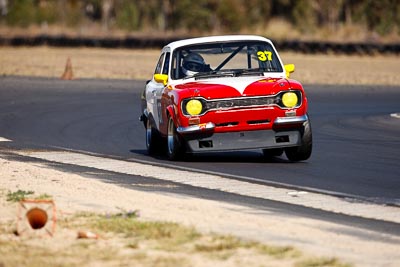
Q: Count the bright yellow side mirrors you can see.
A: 2